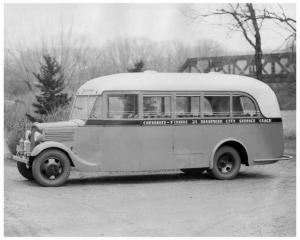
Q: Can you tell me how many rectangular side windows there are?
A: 4